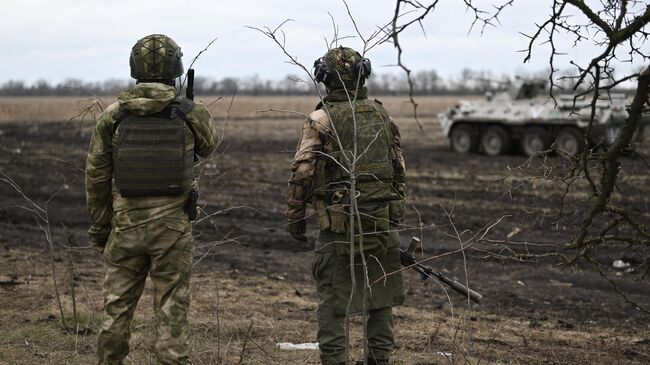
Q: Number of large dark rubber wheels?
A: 4